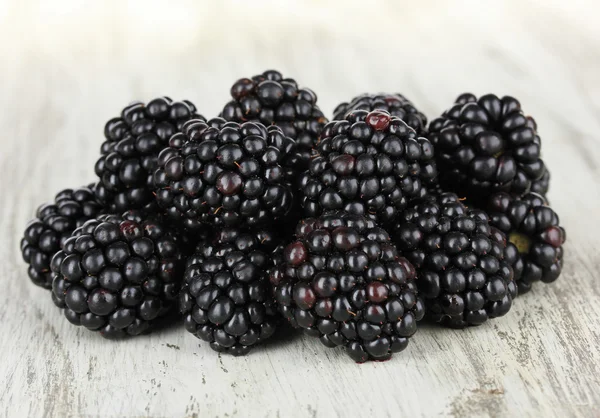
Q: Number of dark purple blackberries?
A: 12